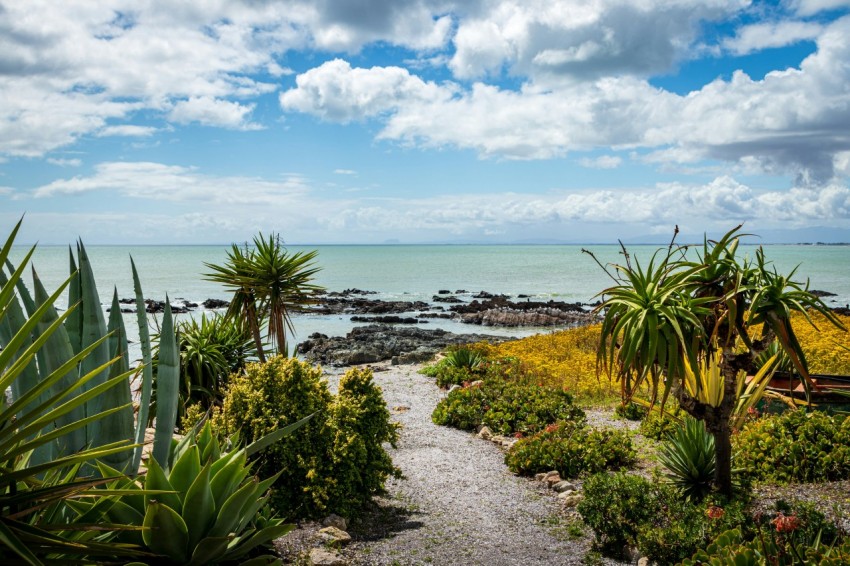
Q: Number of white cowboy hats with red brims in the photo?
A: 0